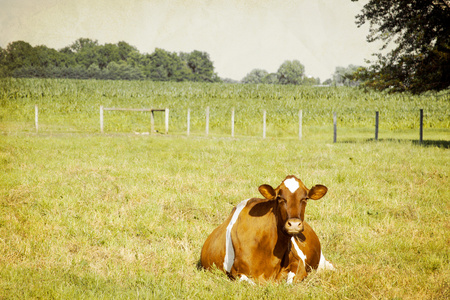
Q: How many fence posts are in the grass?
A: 12